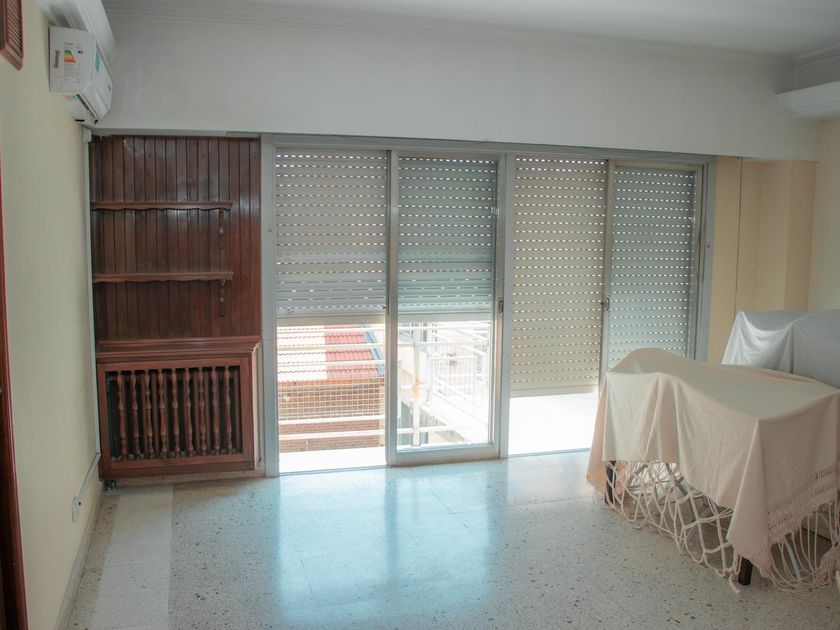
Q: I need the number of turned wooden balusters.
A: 9